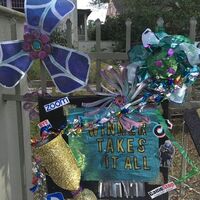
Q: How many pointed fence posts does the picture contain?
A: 5